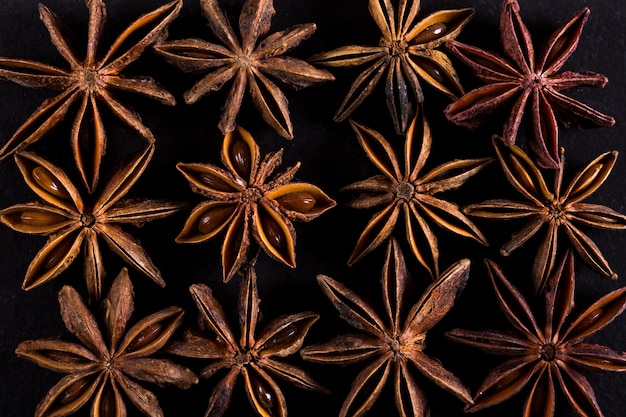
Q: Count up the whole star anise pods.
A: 12